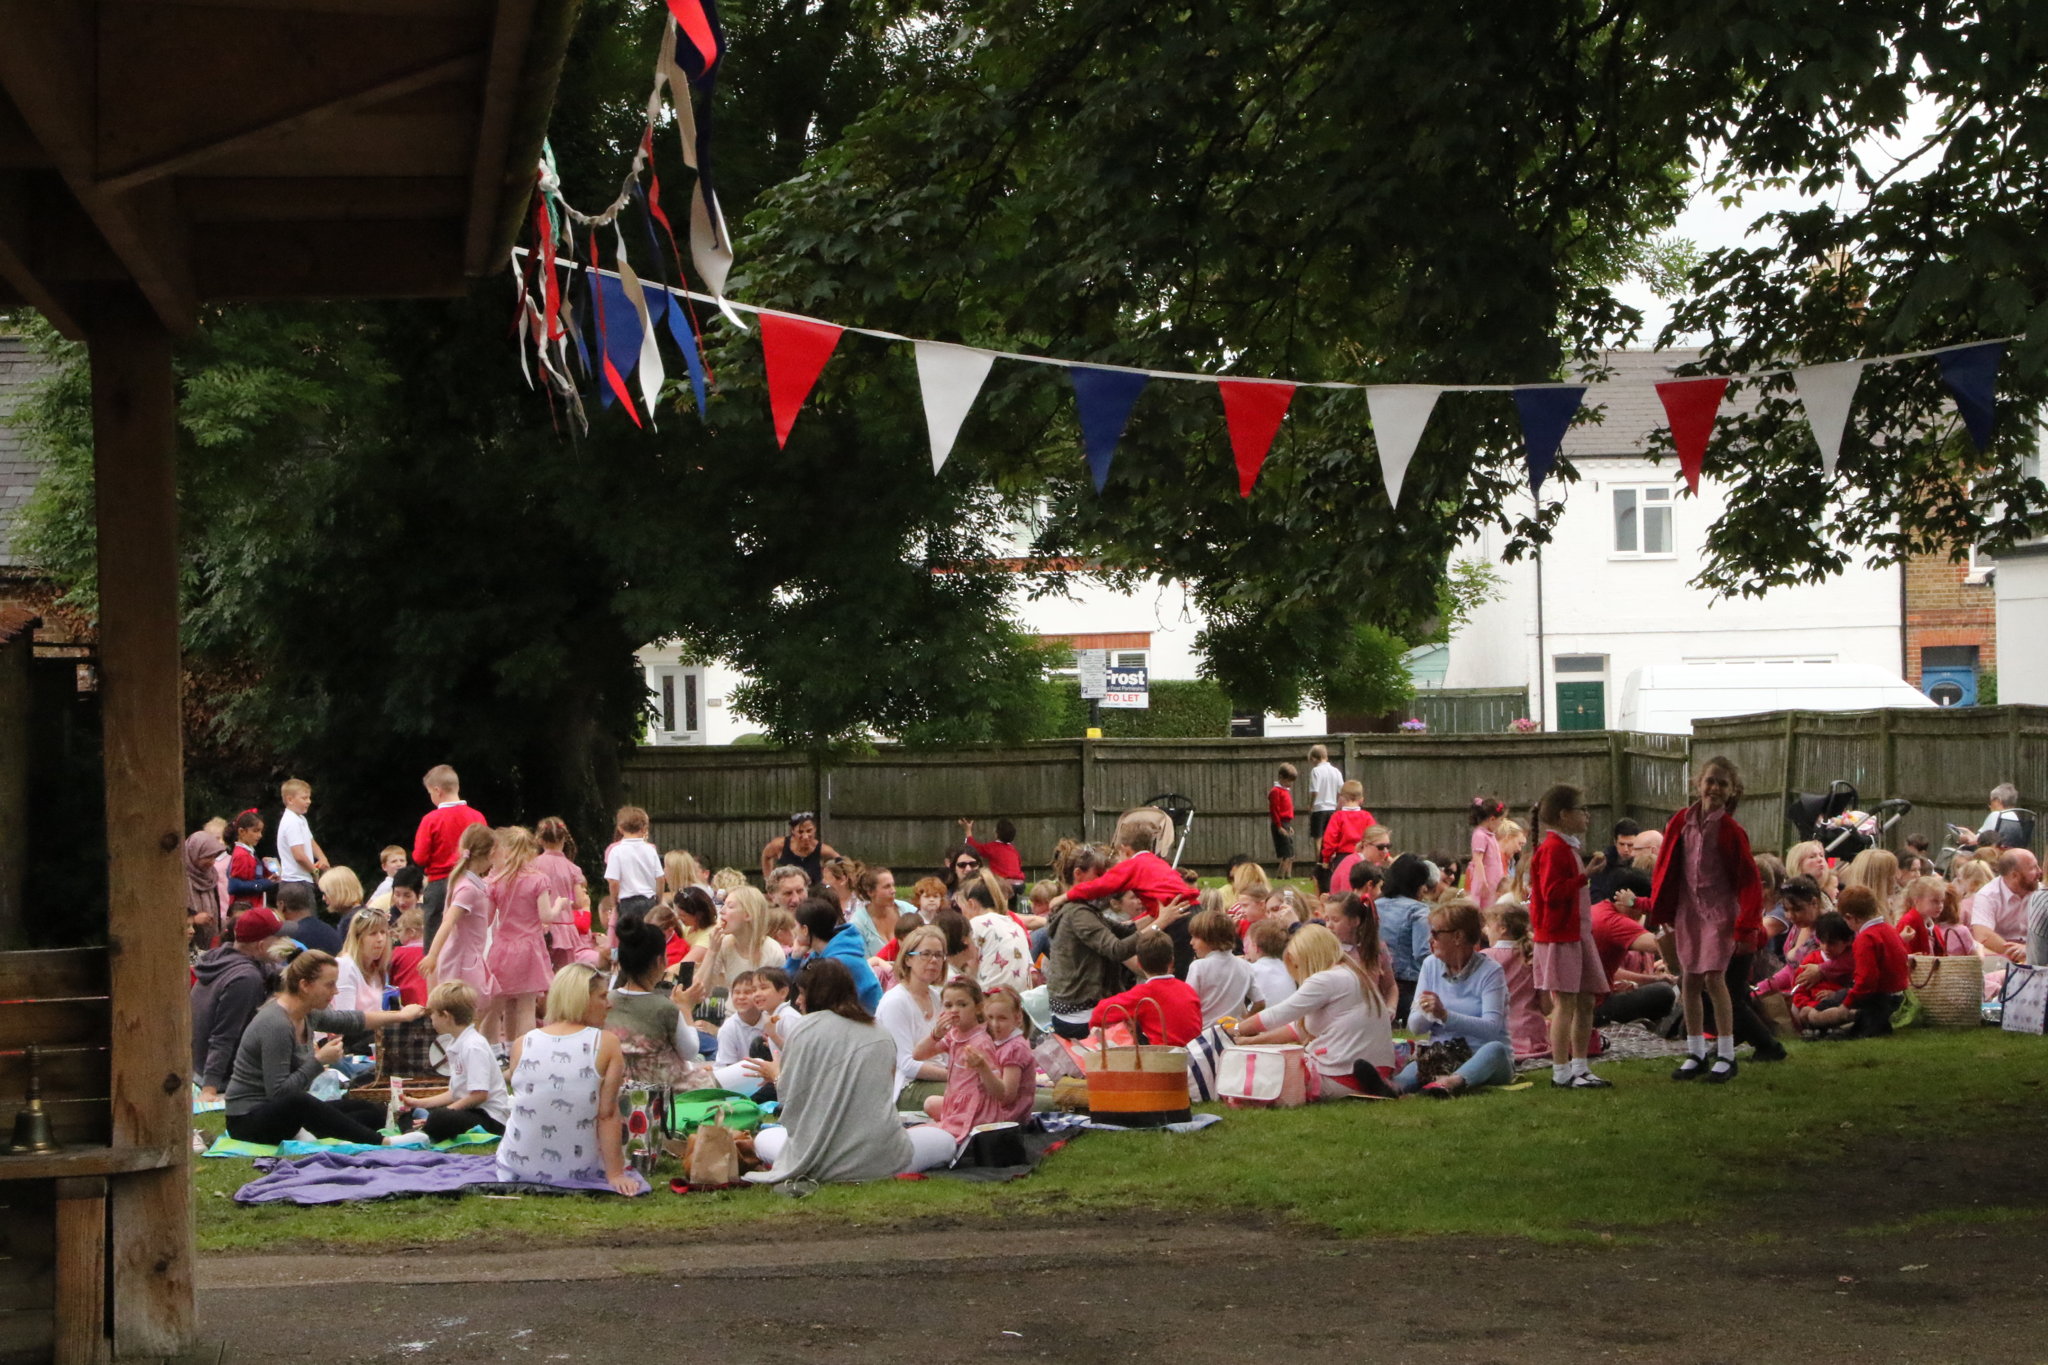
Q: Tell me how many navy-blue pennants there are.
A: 4